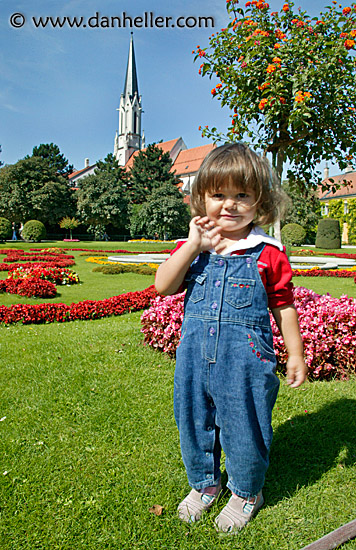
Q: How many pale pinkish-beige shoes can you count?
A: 2